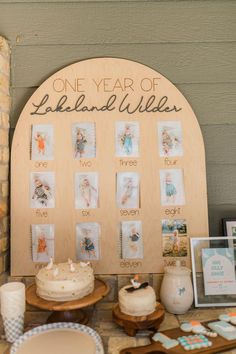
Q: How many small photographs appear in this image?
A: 12